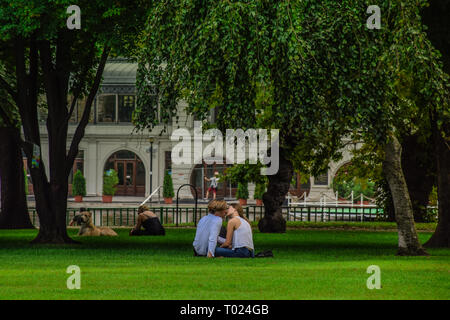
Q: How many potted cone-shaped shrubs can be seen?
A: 5